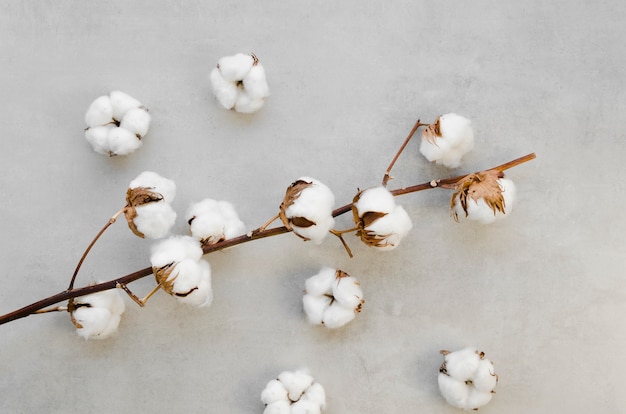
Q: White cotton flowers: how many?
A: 13